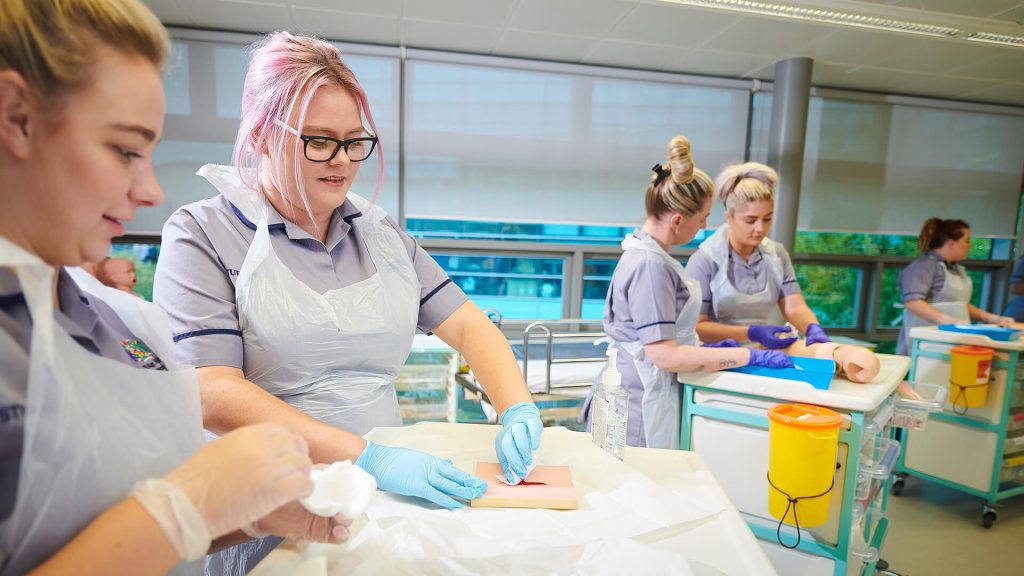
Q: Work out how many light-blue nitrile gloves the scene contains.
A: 2